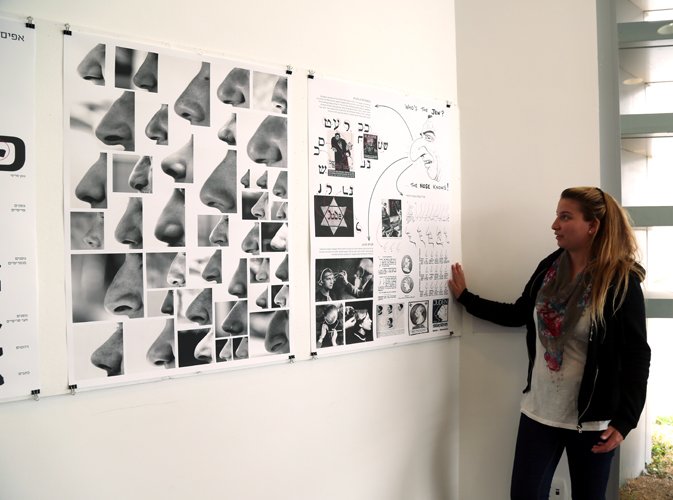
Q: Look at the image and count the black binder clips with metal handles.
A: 10